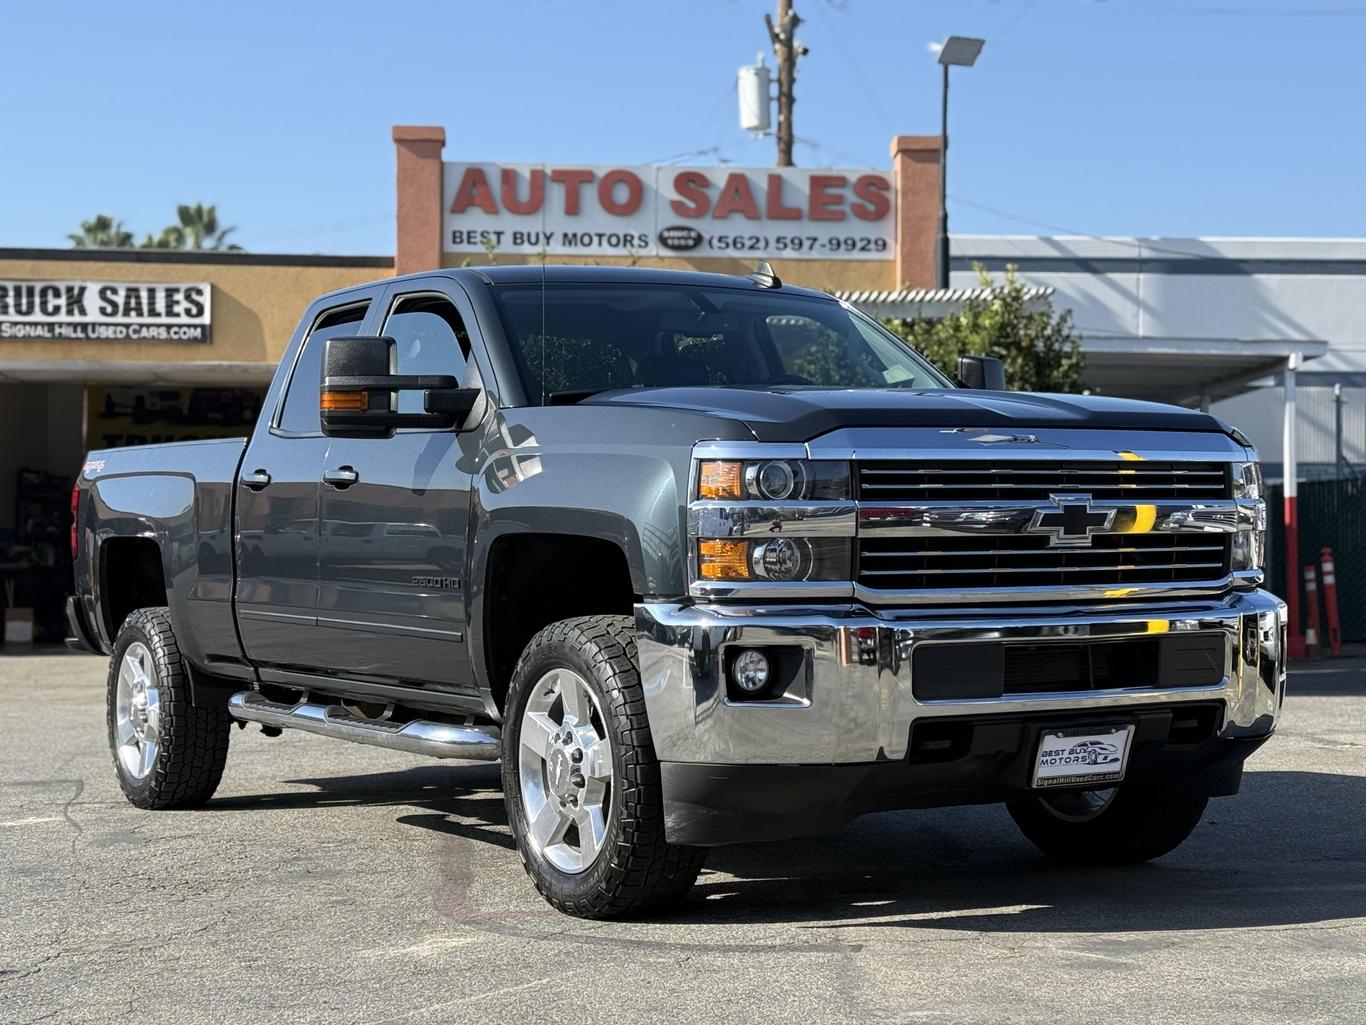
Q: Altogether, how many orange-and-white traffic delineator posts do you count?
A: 2